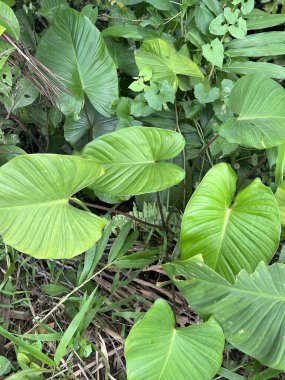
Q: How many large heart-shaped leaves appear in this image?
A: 8